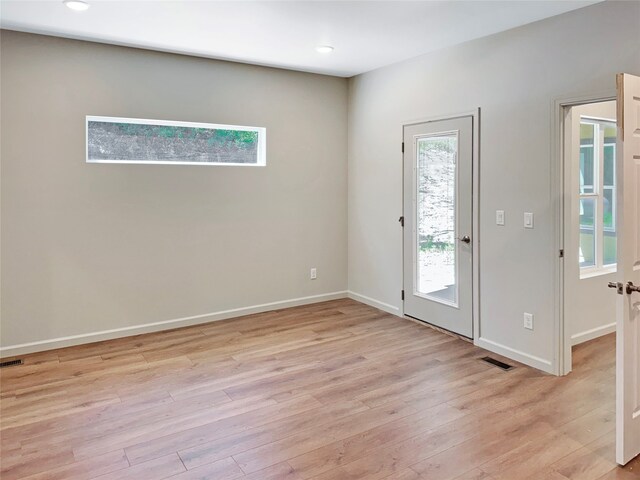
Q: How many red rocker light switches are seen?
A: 0